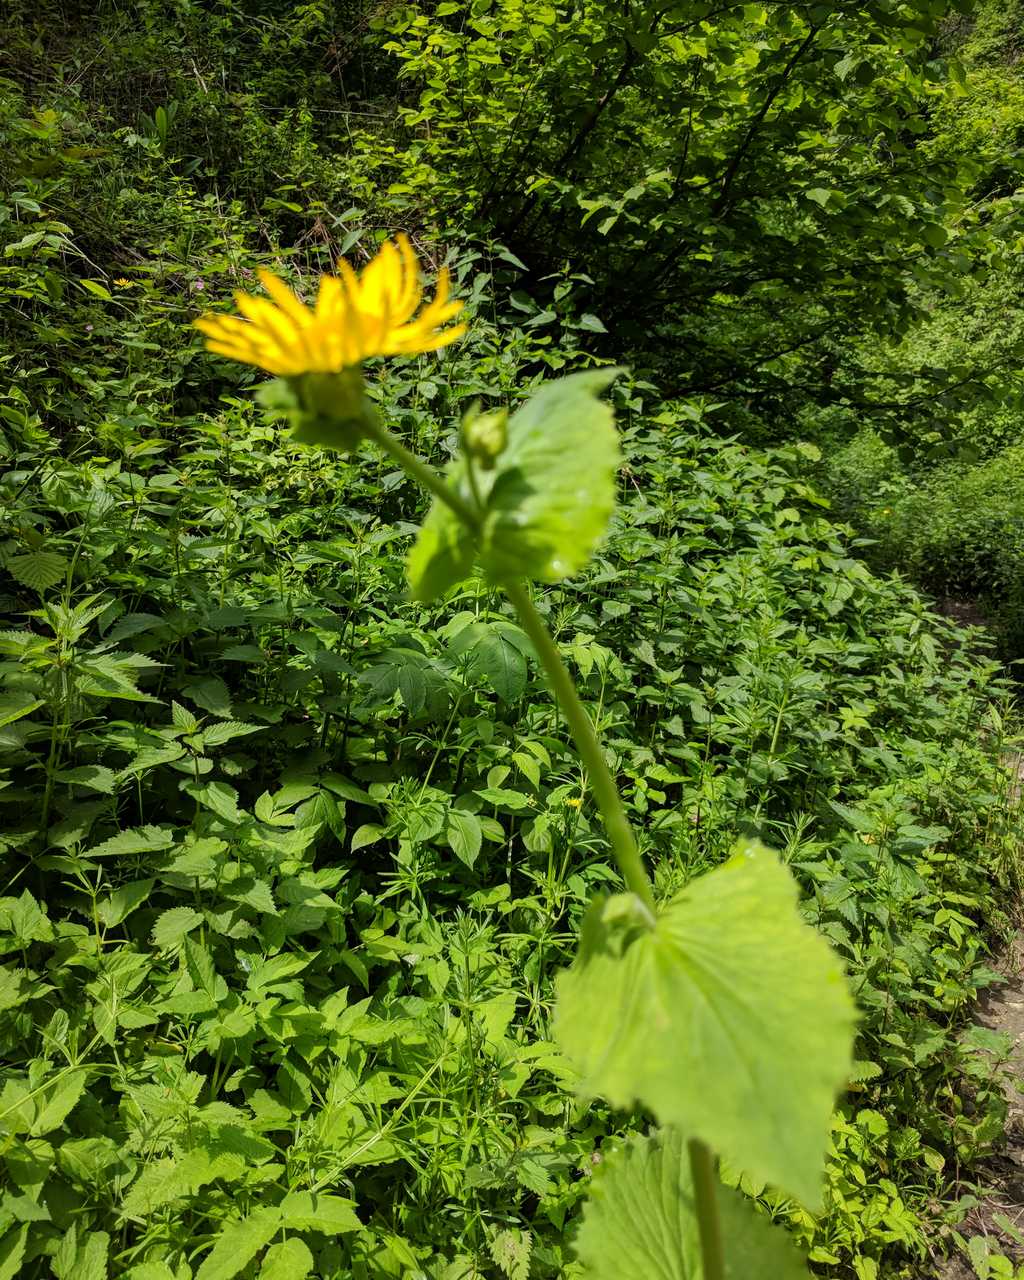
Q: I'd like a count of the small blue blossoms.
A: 0